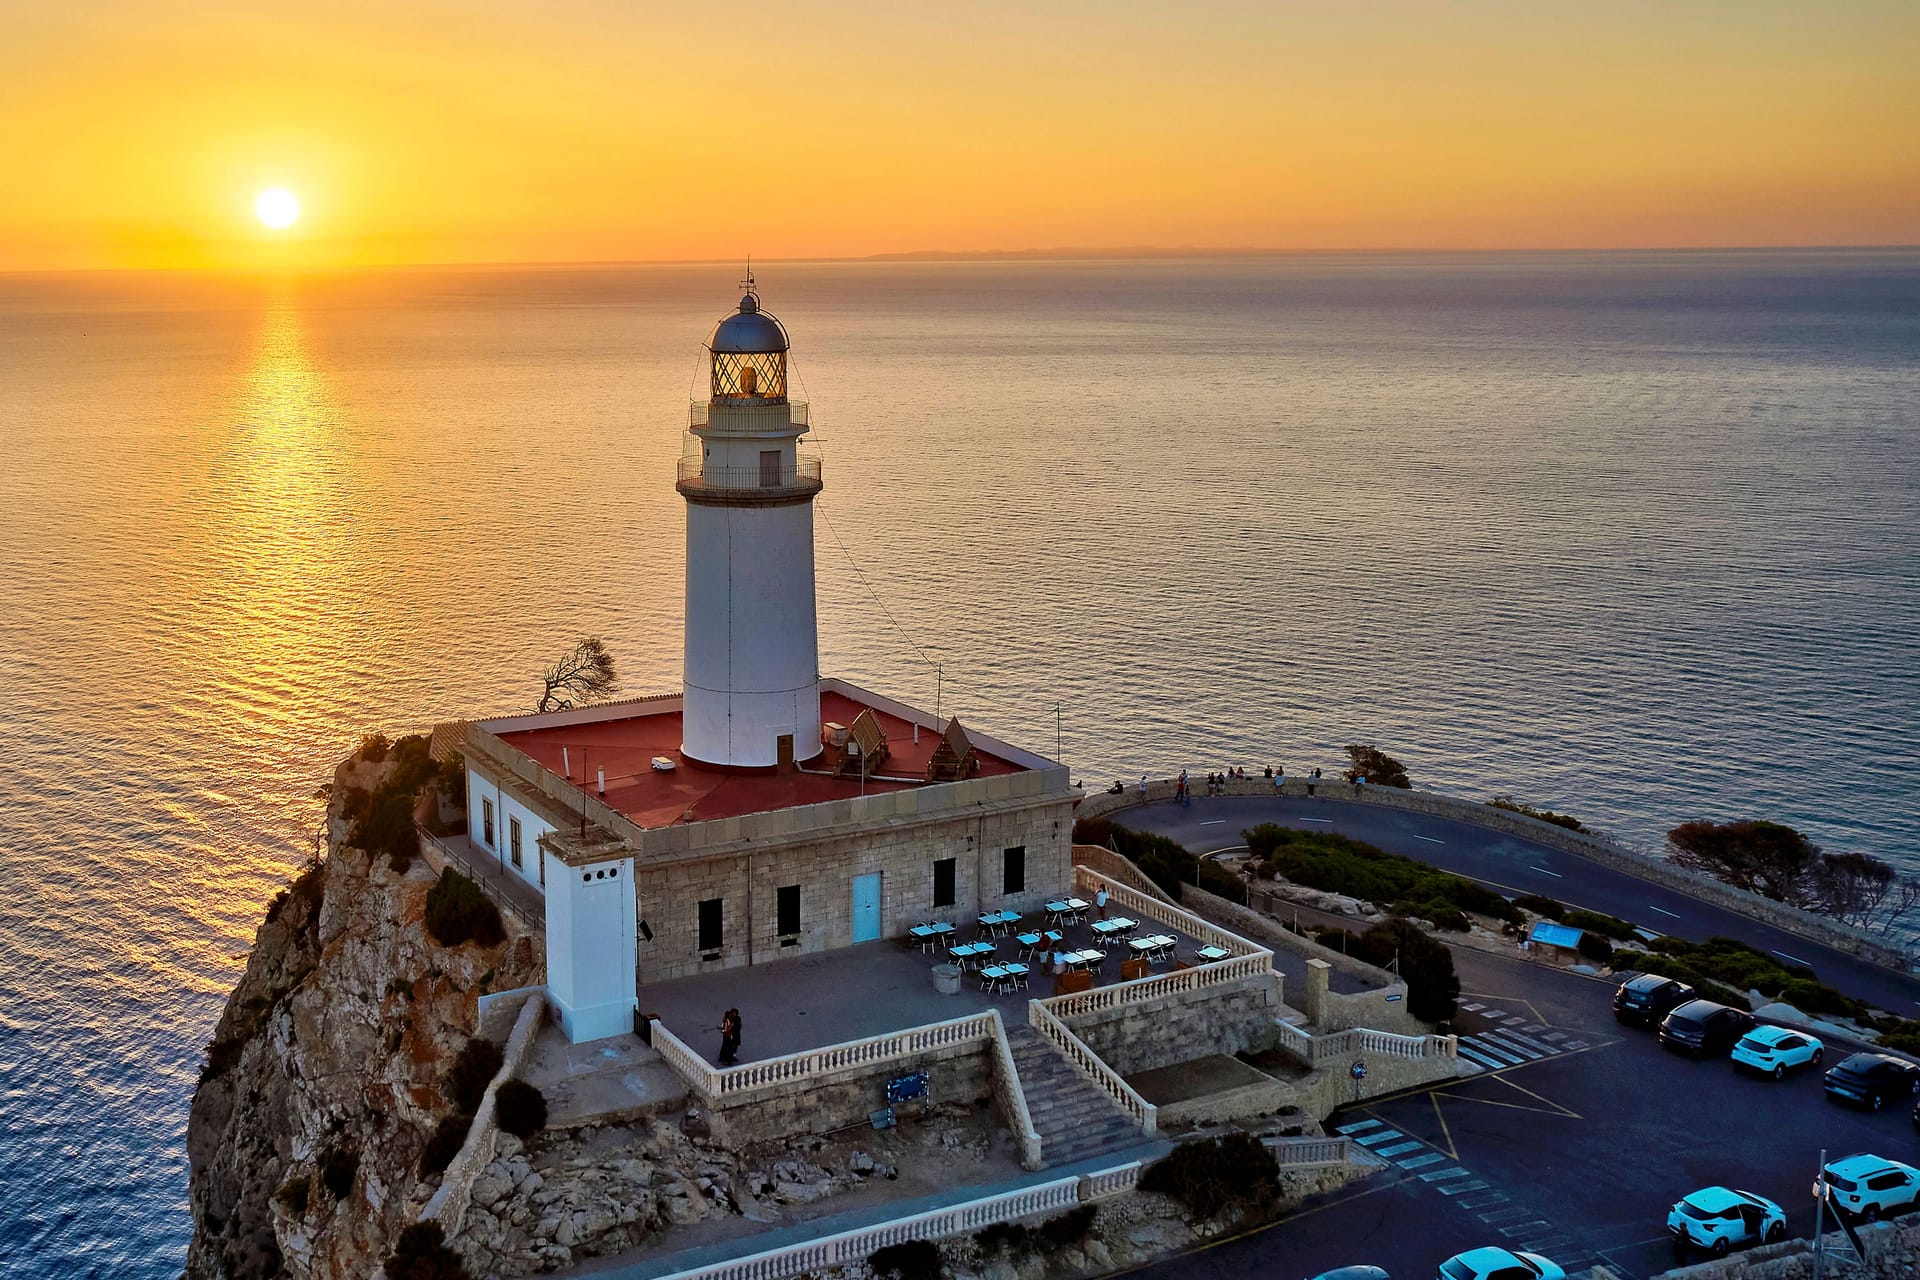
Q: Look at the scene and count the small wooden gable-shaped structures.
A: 2